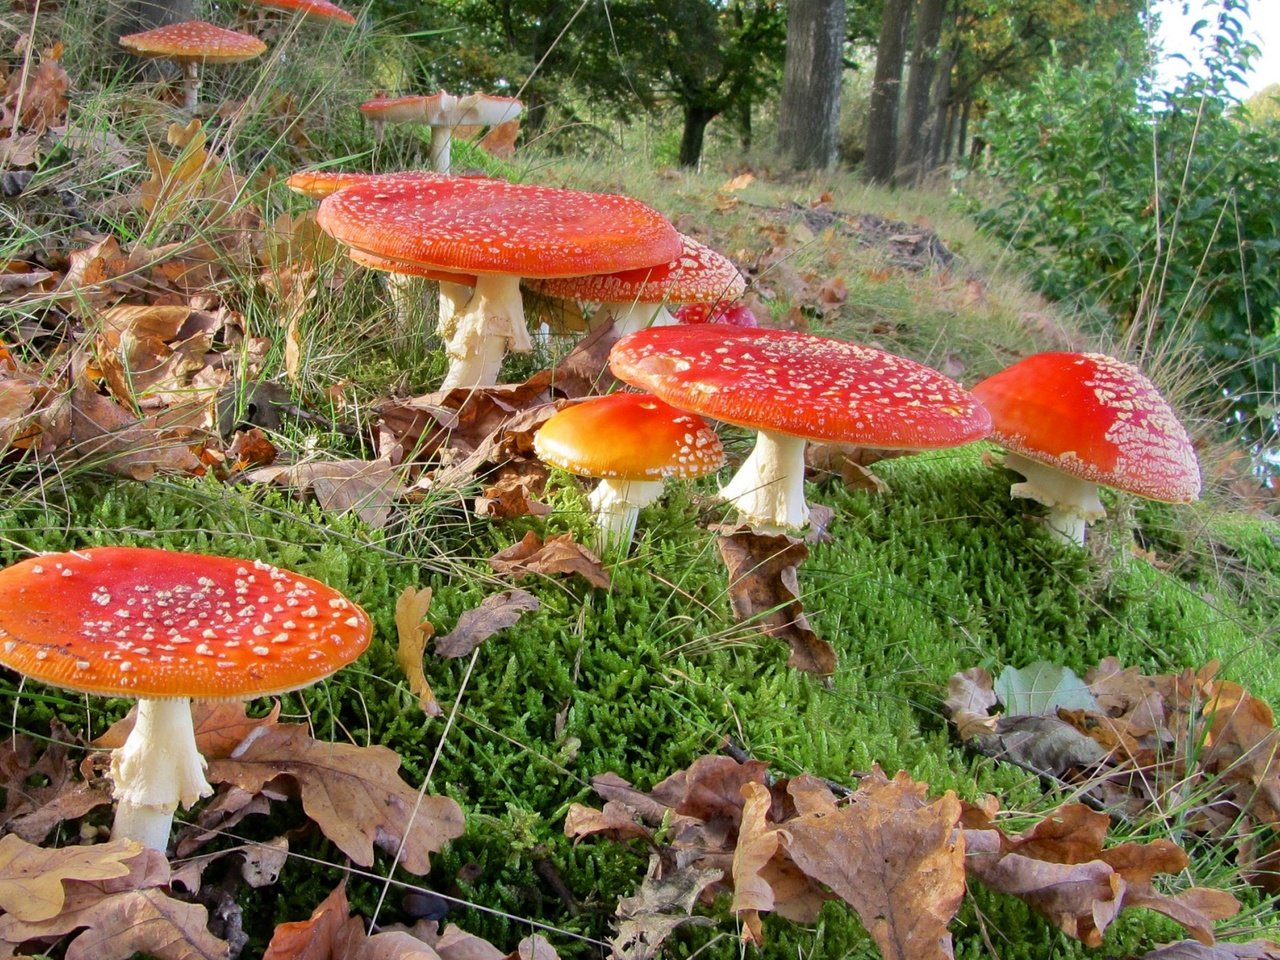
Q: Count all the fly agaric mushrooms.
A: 12